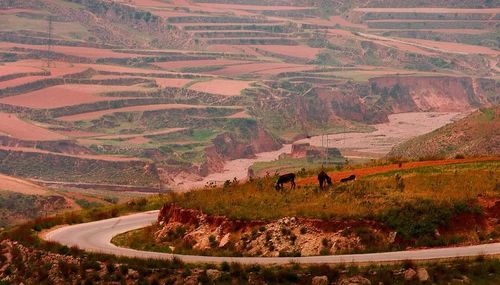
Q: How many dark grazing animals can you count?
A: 3